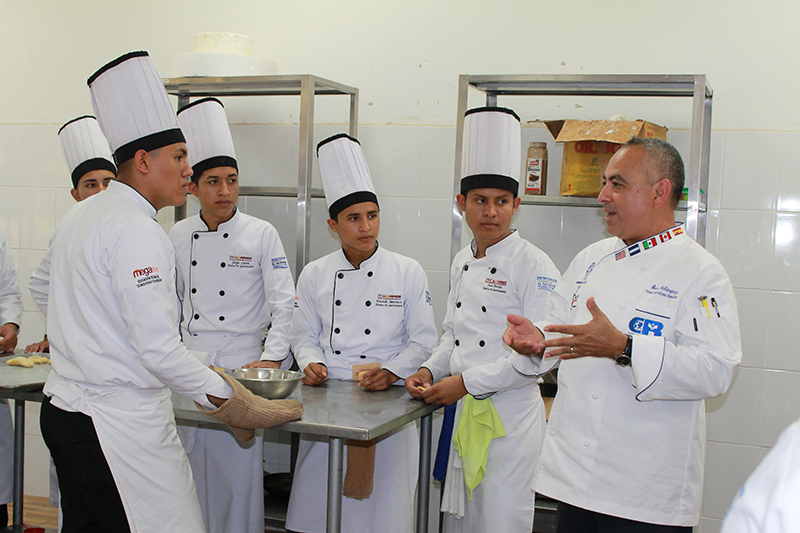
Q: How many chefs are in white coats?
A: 6